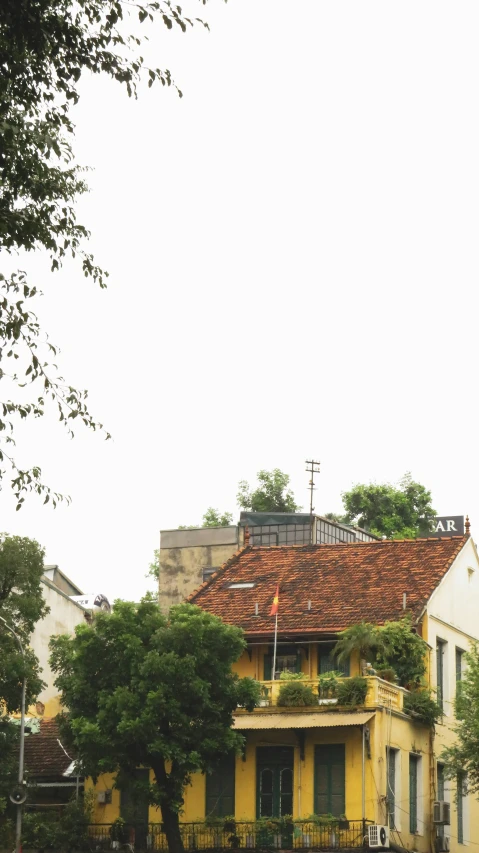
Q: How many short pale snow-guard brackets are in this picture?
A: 3